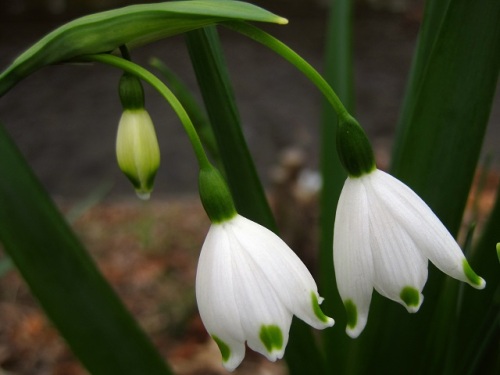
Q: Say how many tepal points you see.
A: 6